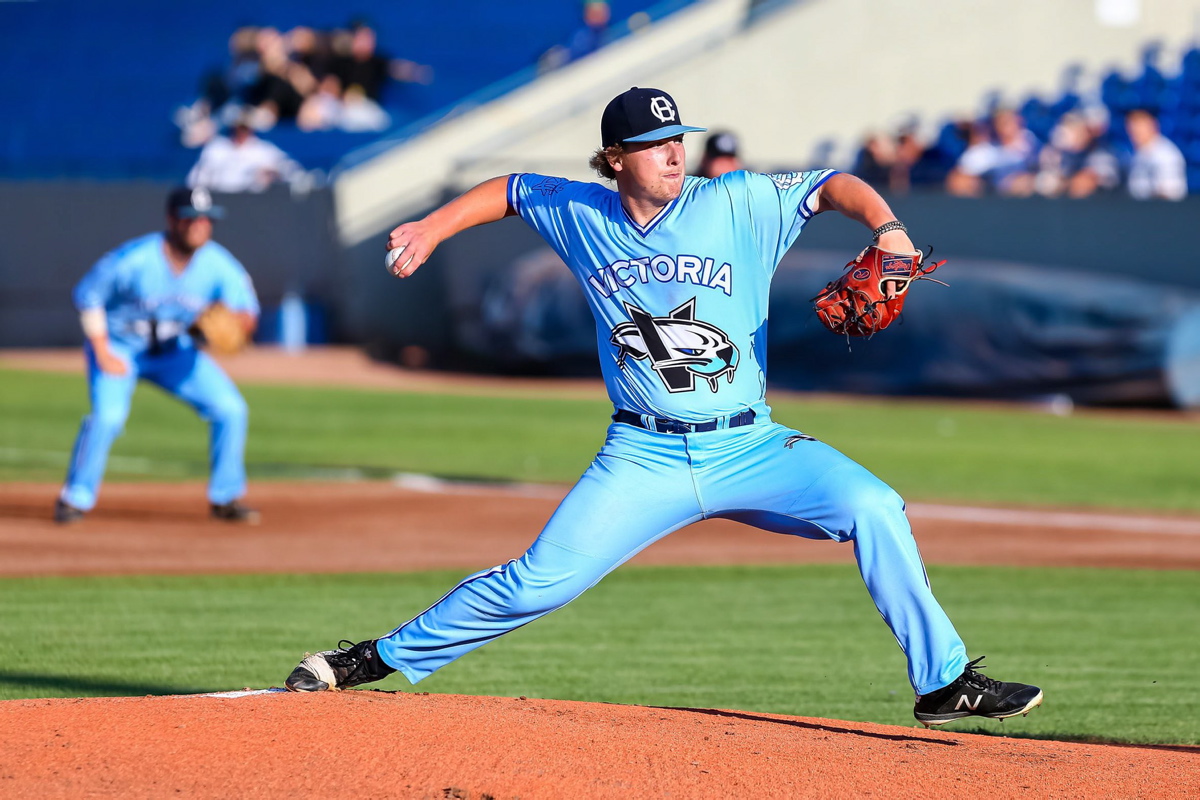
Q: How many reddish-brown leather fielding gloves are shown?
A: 1